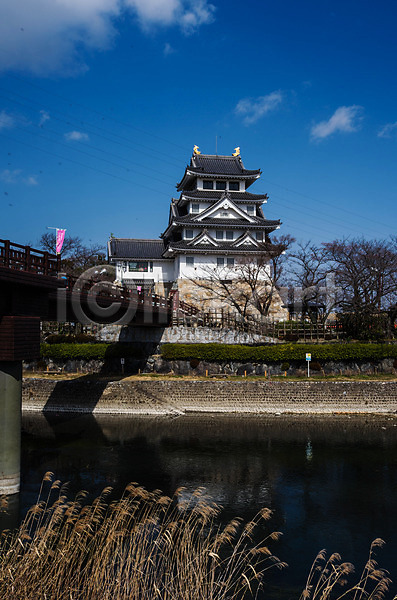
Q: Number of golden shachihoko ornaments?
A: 2